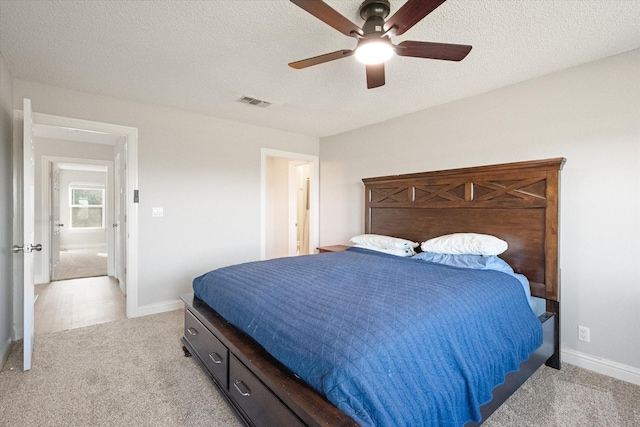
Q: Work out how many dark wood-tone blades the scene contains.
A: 5